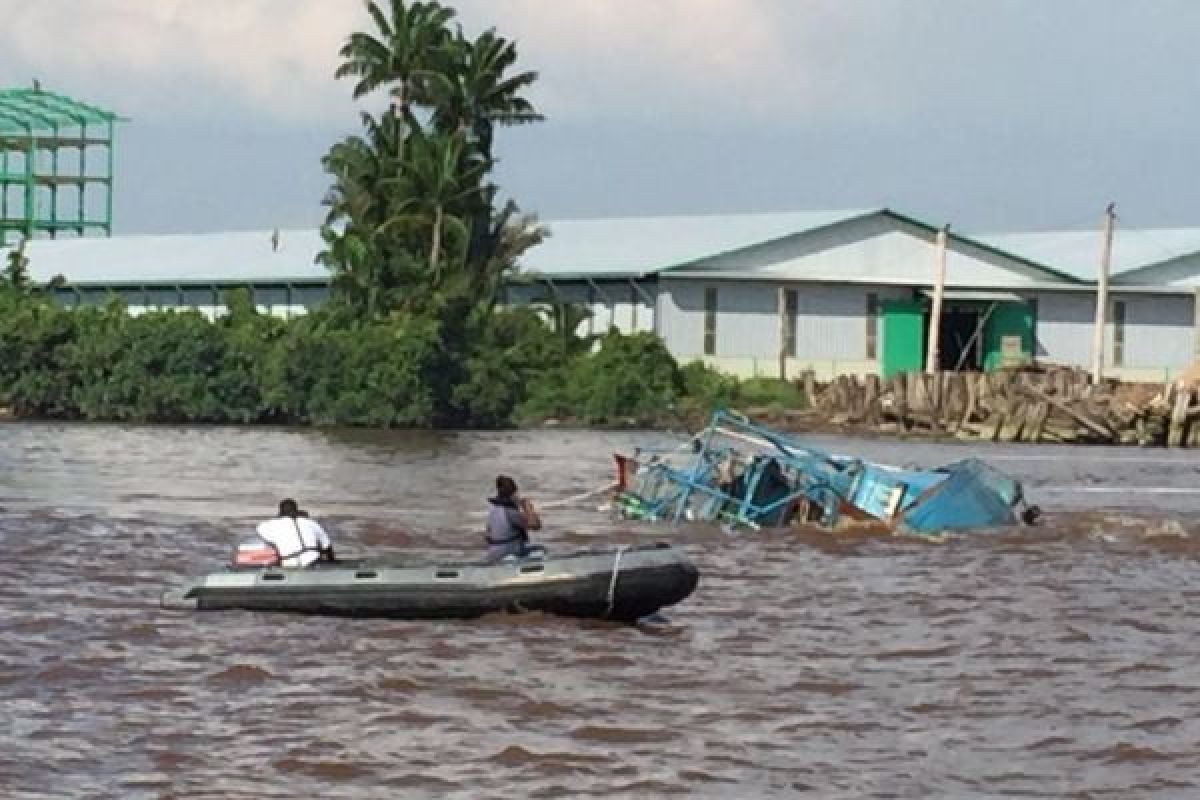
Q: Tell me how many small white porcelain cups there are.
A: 0